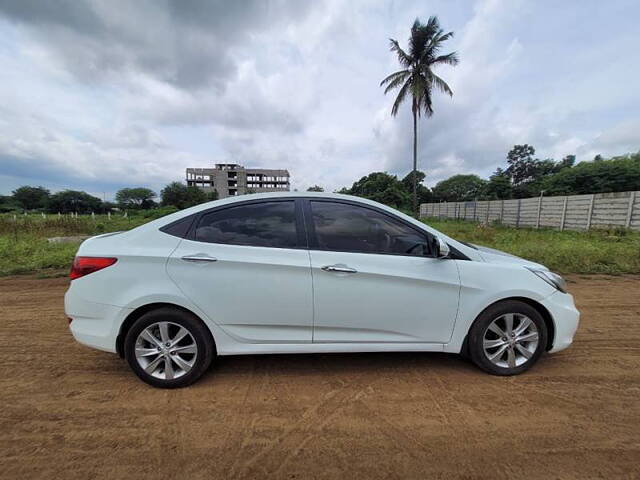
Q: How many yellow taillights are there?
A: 0